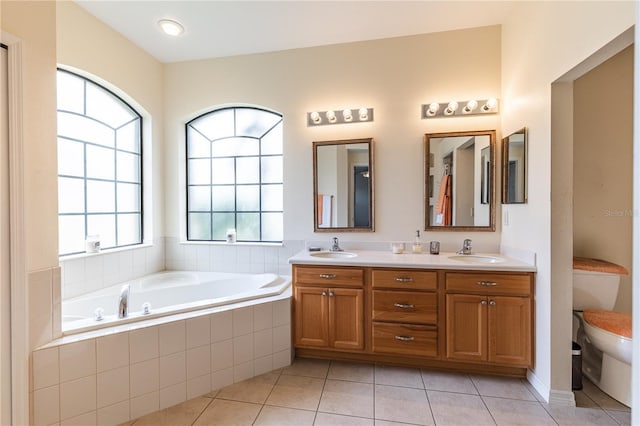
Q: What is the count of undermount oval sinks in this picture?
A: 2